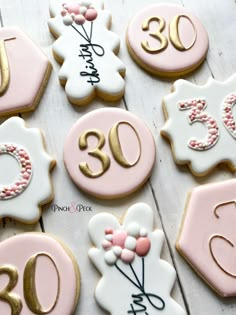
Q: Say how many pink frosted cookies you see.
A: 5